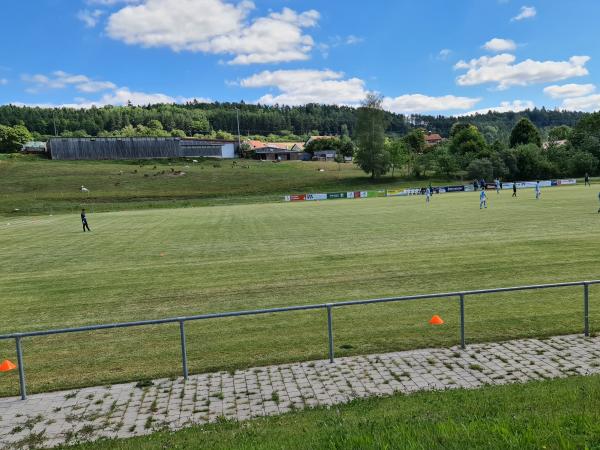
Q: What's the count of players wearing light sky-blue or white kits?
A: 4